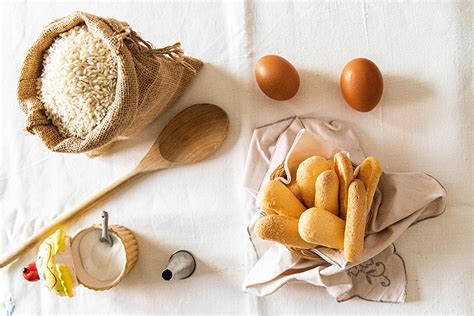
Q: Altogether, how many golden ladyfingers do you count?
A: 8